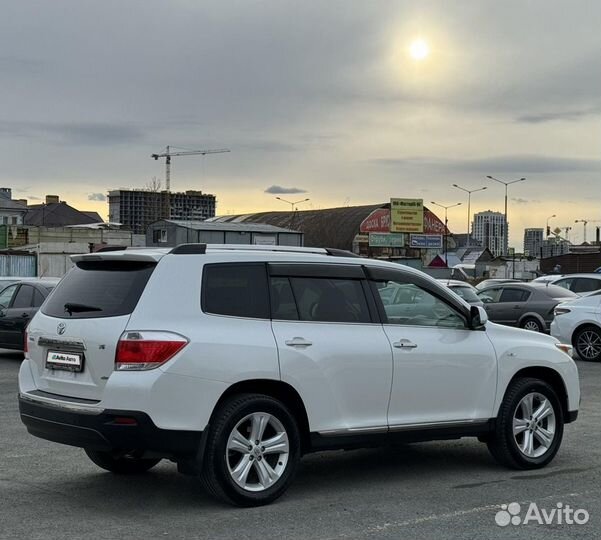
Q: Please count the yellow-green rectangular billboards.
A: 1